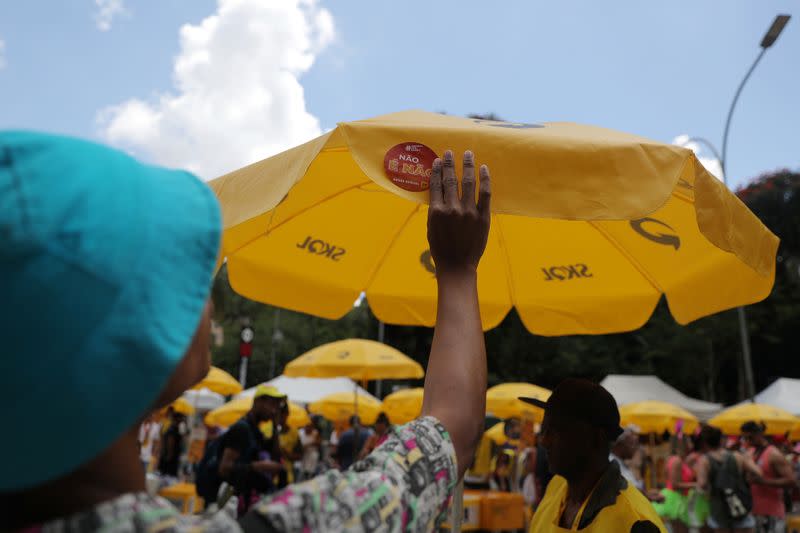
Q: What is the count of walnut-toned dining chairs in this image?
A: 0